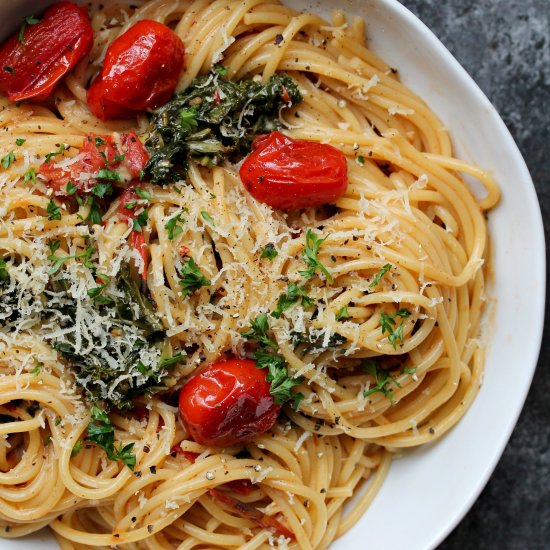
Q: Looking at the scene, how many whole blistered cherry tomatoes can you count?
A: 4